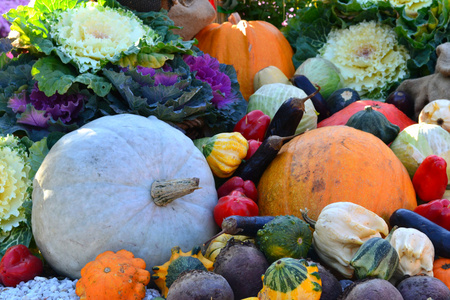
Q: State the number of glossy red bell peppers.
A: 7